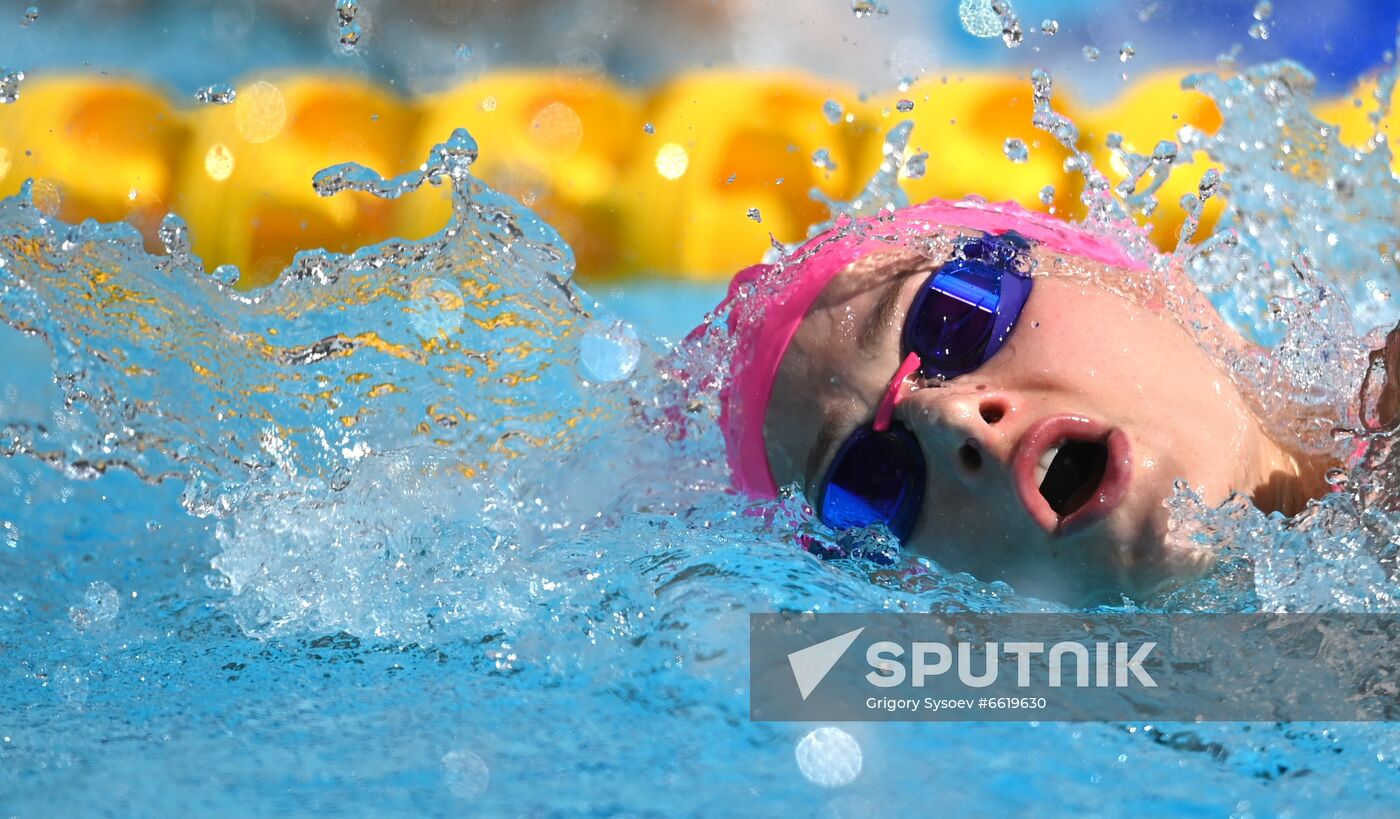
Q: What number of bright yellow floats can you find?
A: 7